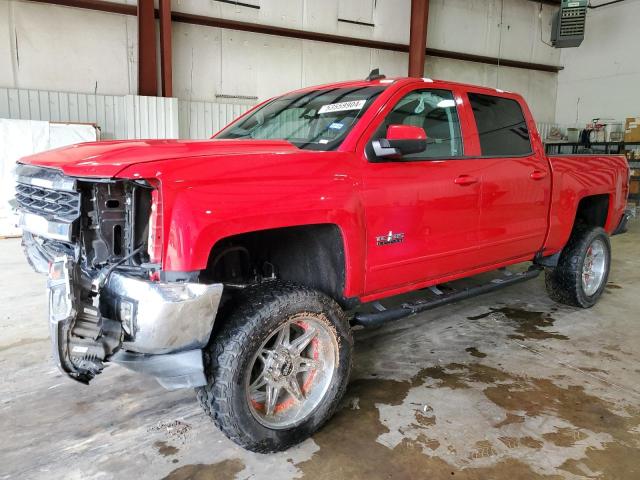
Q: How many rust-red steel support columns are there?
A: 3